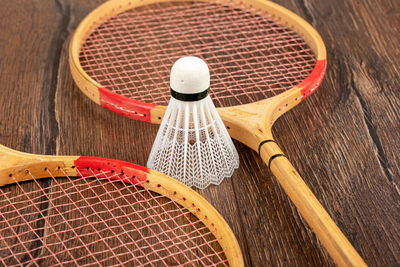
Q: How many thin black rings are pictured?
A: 2